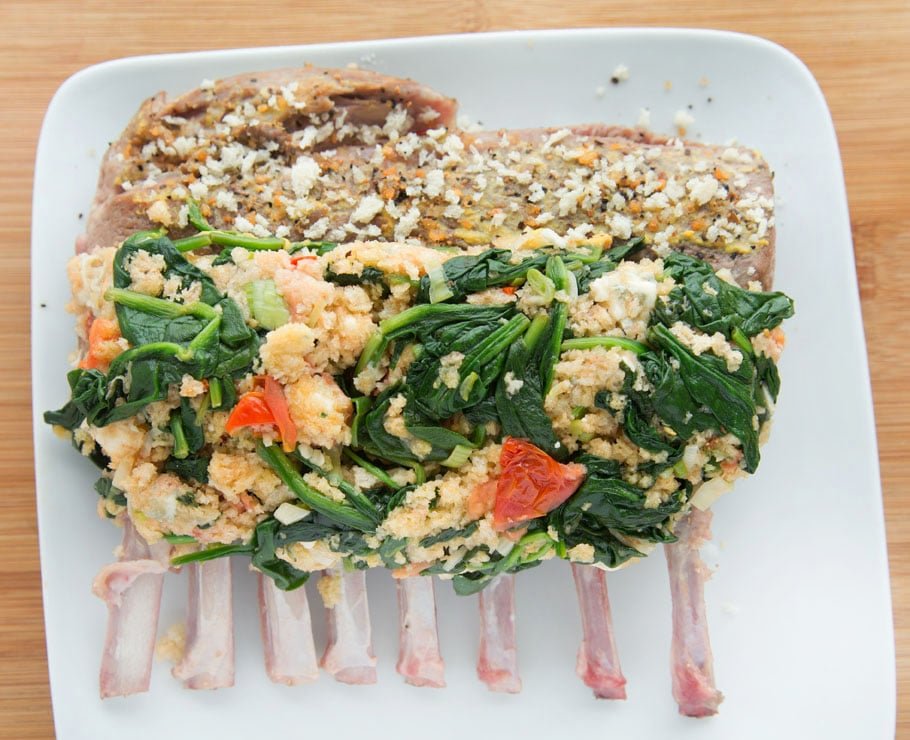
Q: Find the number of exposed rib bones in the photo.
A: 8